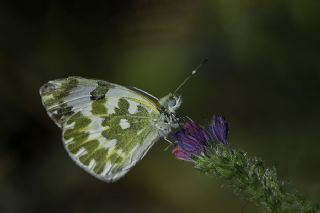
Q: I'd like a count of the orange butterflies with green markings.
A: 0